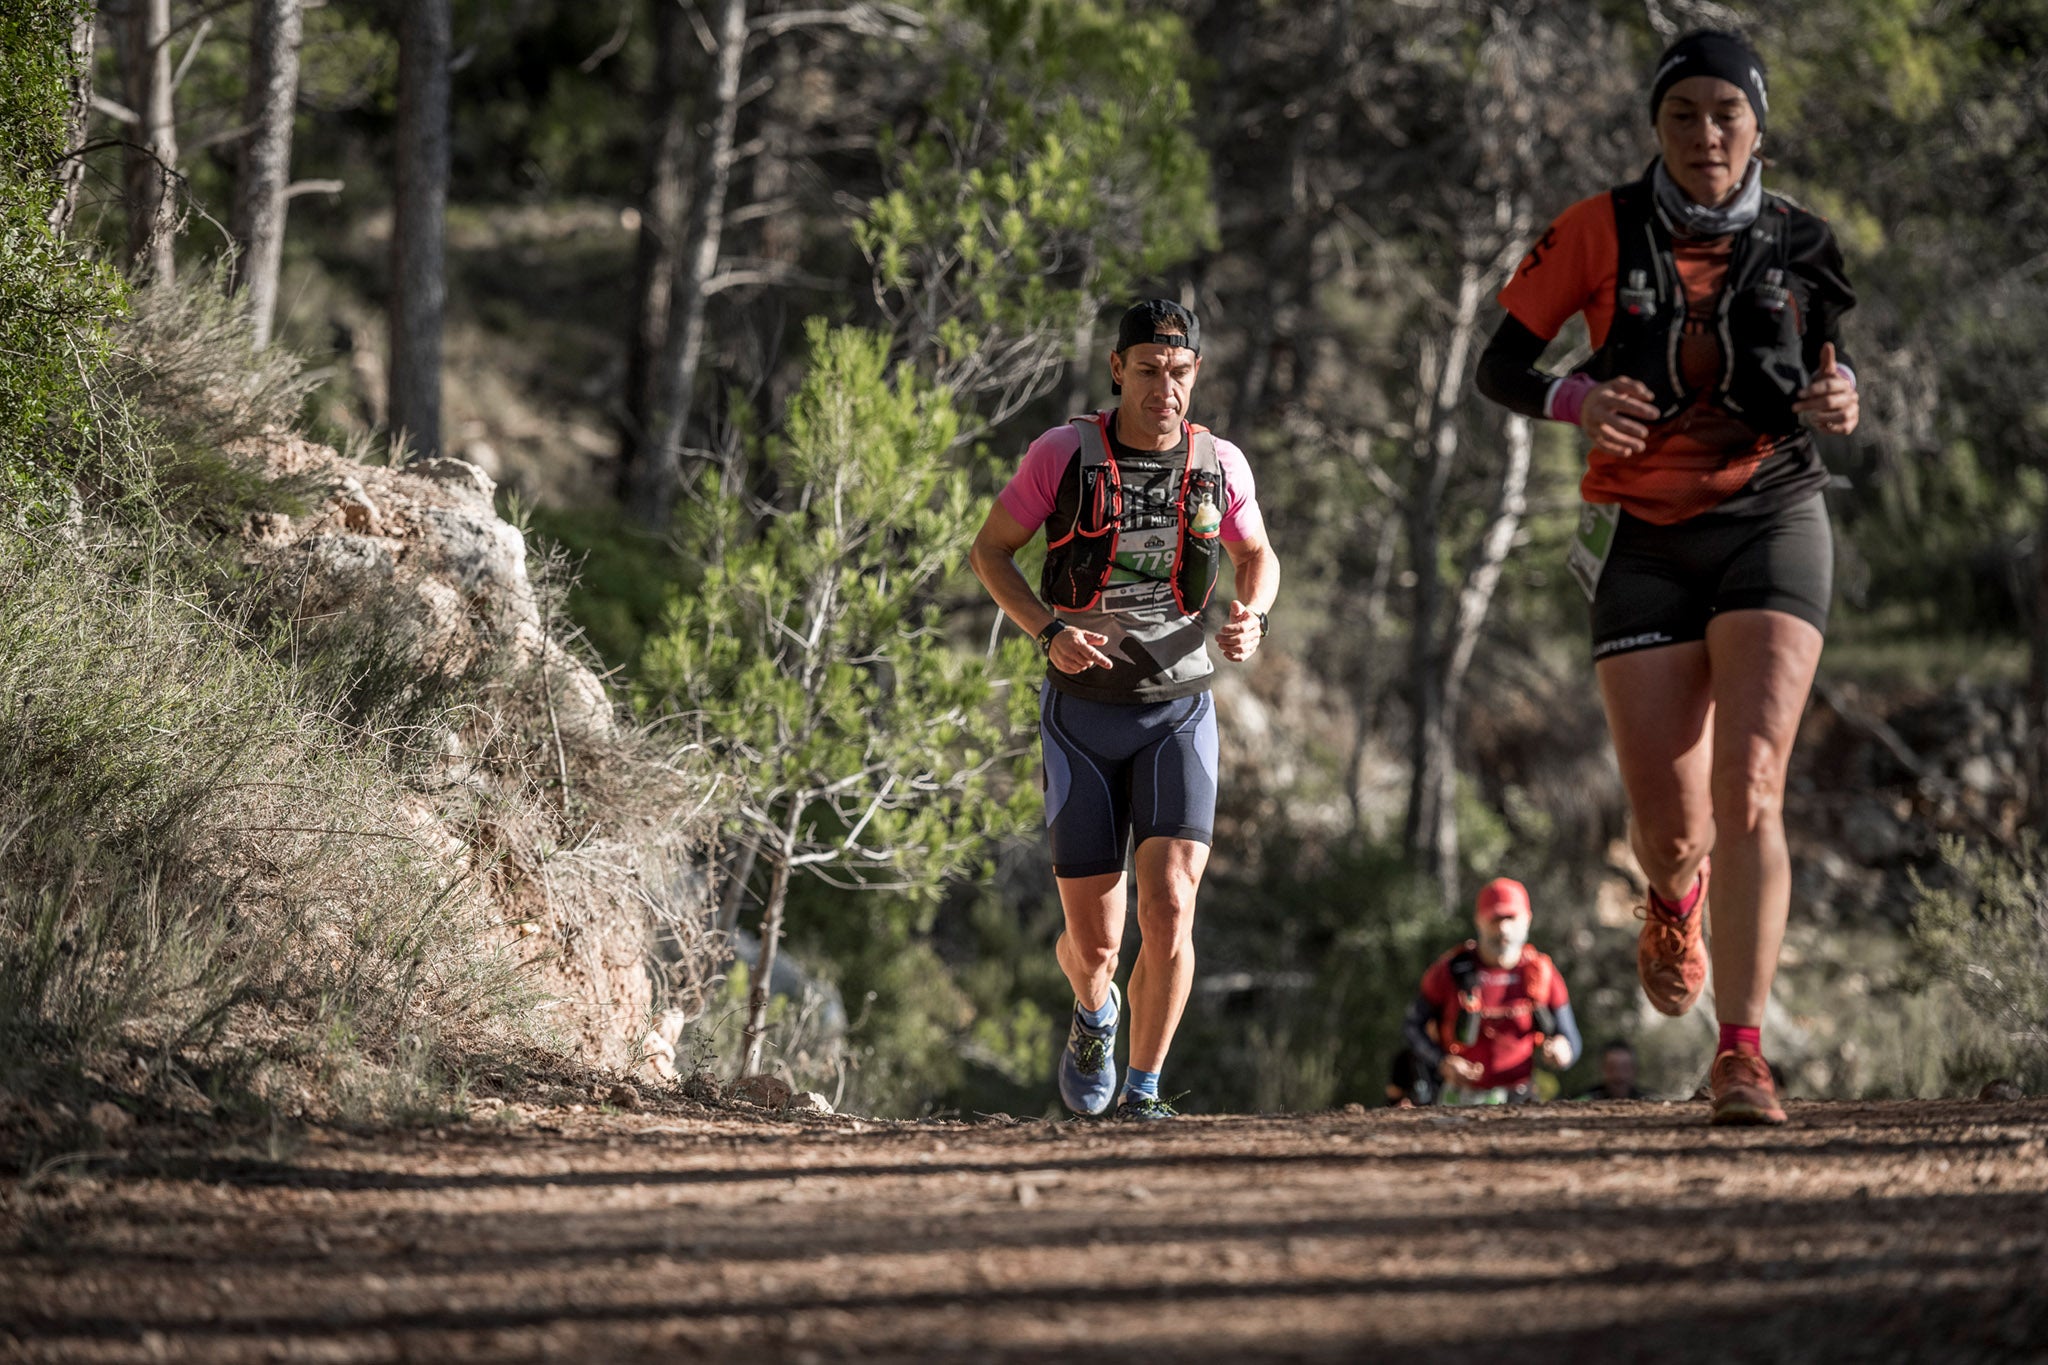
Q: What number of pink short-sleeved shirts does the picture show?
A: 1